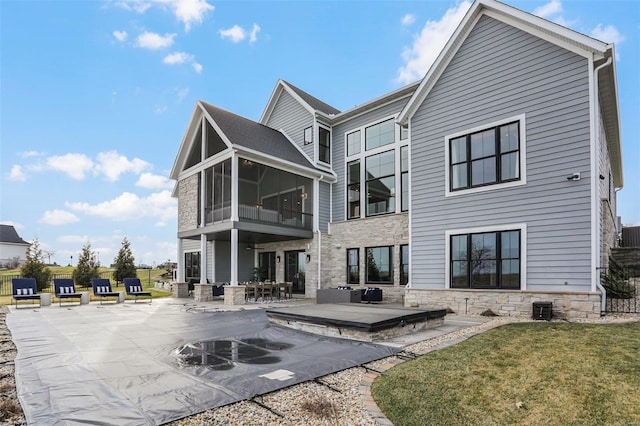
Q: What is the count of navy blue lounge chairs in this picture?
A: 4